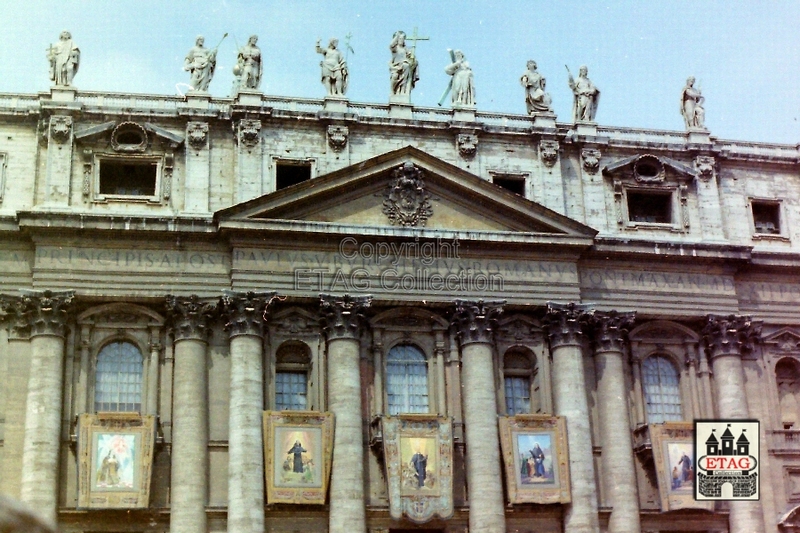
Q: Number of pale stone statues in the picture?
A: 9